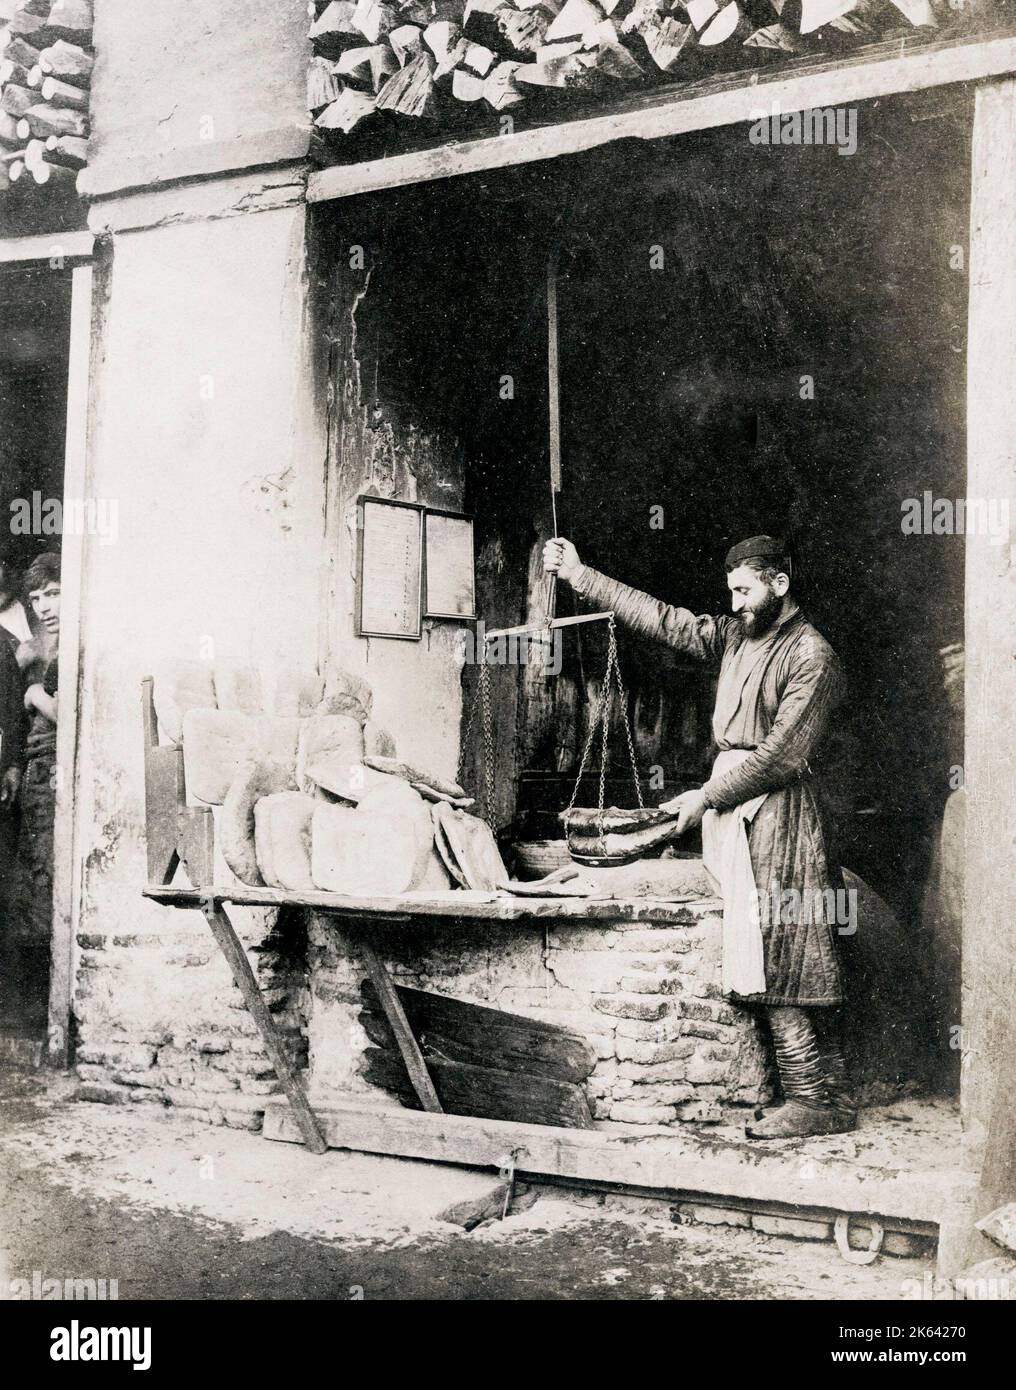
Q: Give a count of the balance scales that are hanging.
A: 1